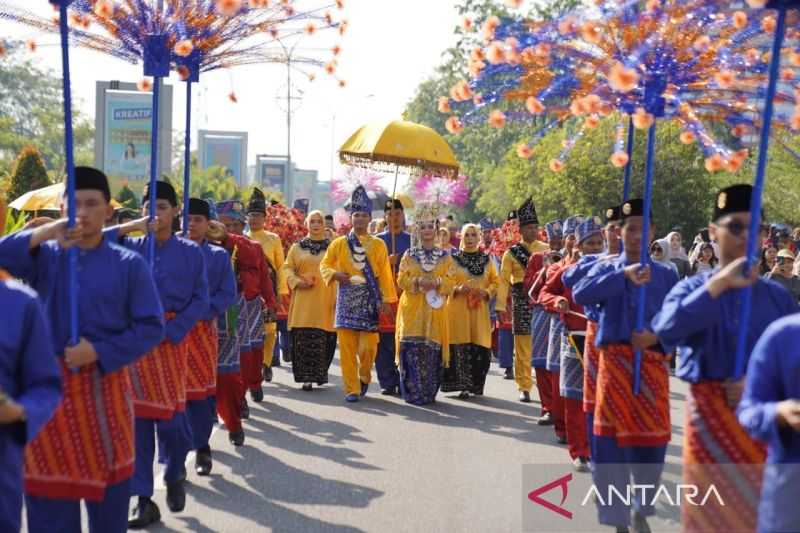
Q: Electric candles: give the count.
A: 0